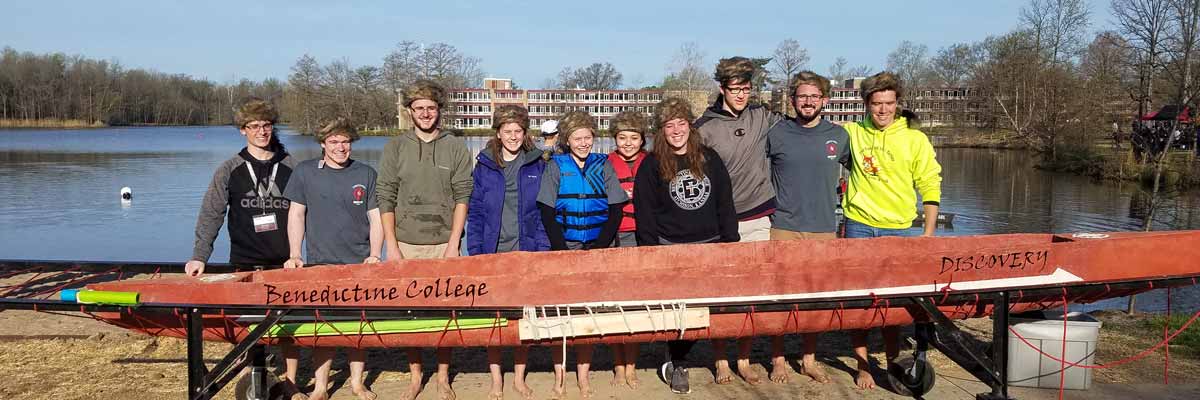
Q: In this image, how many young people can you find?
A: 10